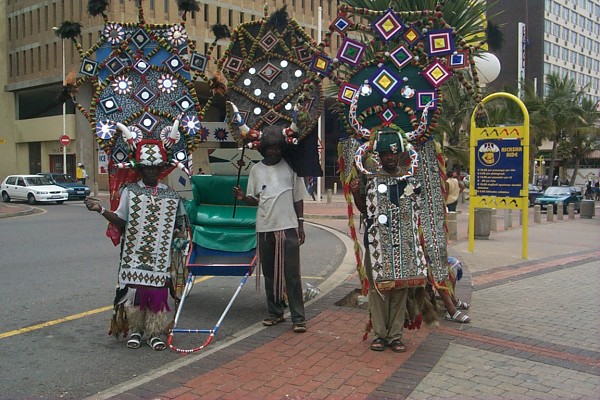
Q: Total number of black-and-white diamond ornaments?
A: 12